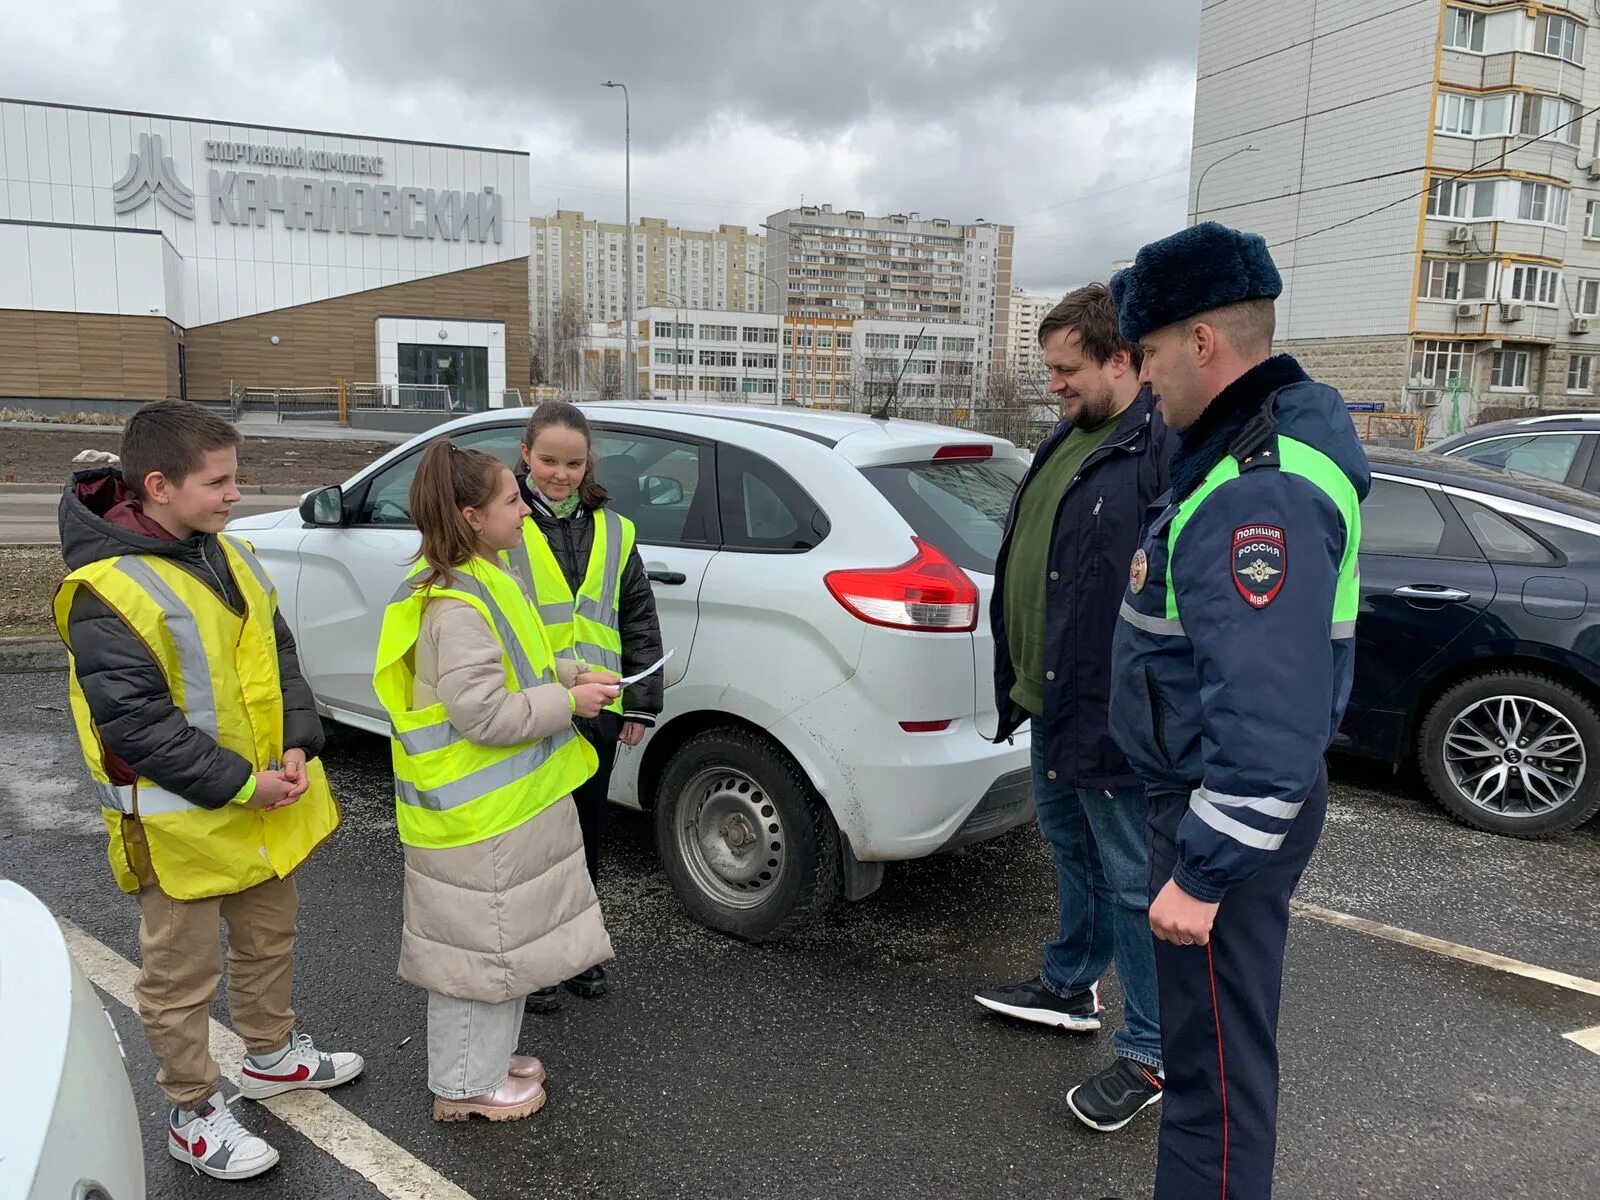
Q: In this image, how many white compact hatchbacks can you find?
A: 1